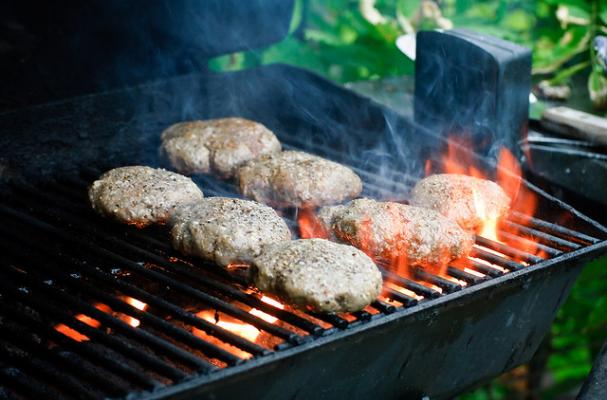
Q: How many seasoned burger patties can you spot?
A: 7